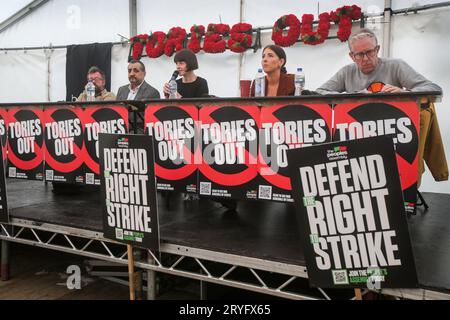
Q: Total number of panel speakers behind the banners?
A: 5